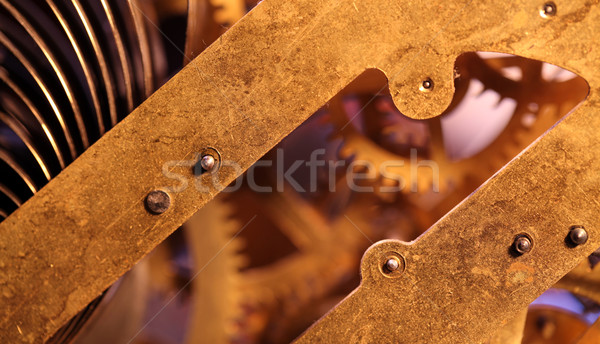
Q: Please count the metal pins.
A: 7